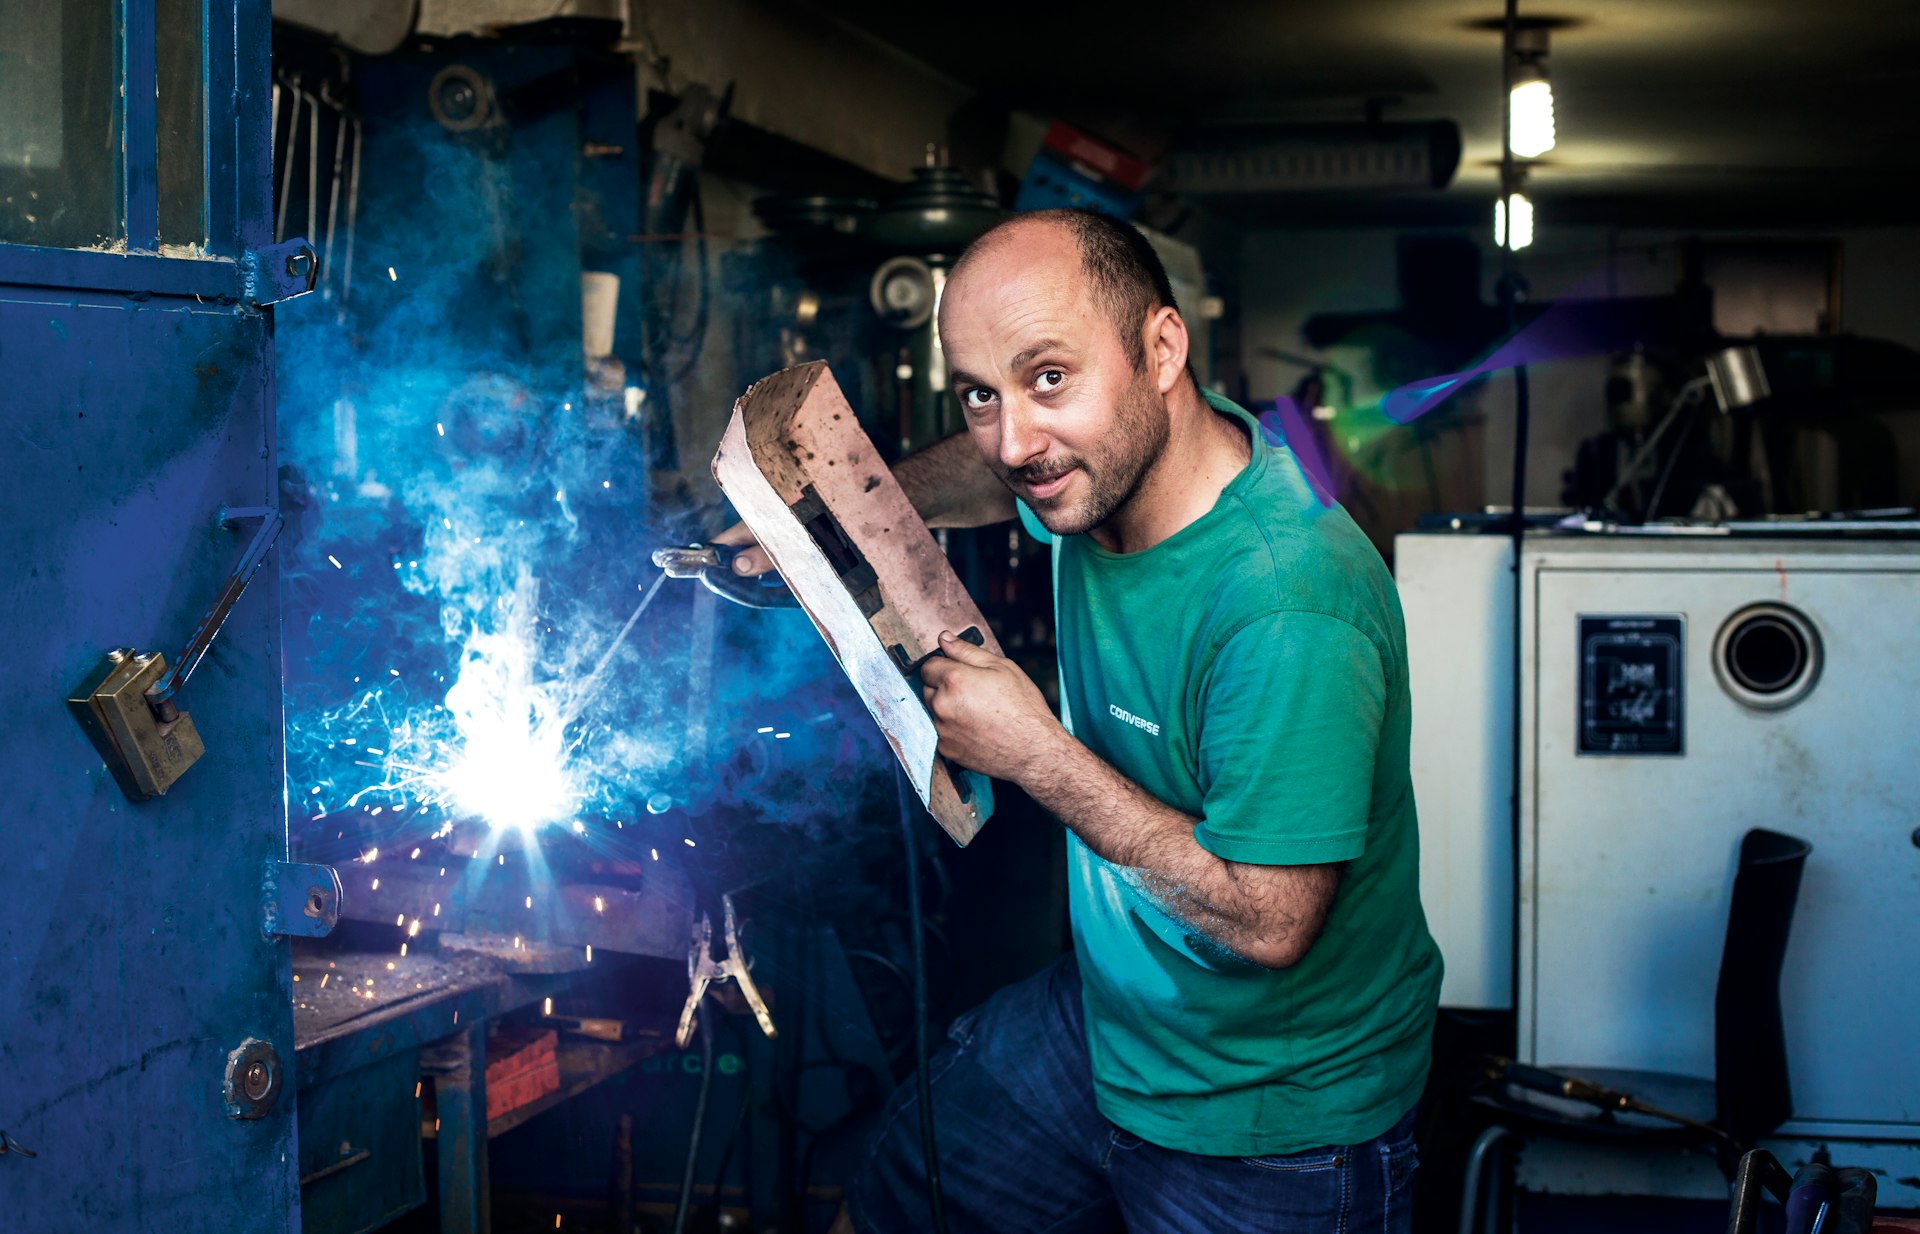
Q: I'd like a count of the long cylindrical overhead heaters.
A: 1